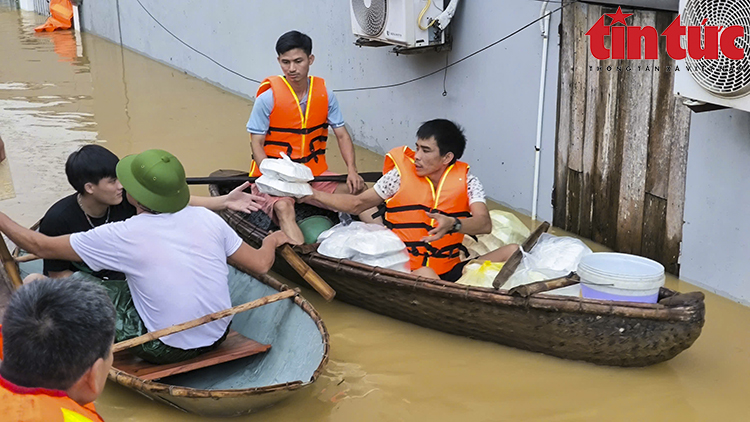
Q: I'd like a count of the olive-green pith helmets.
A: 1